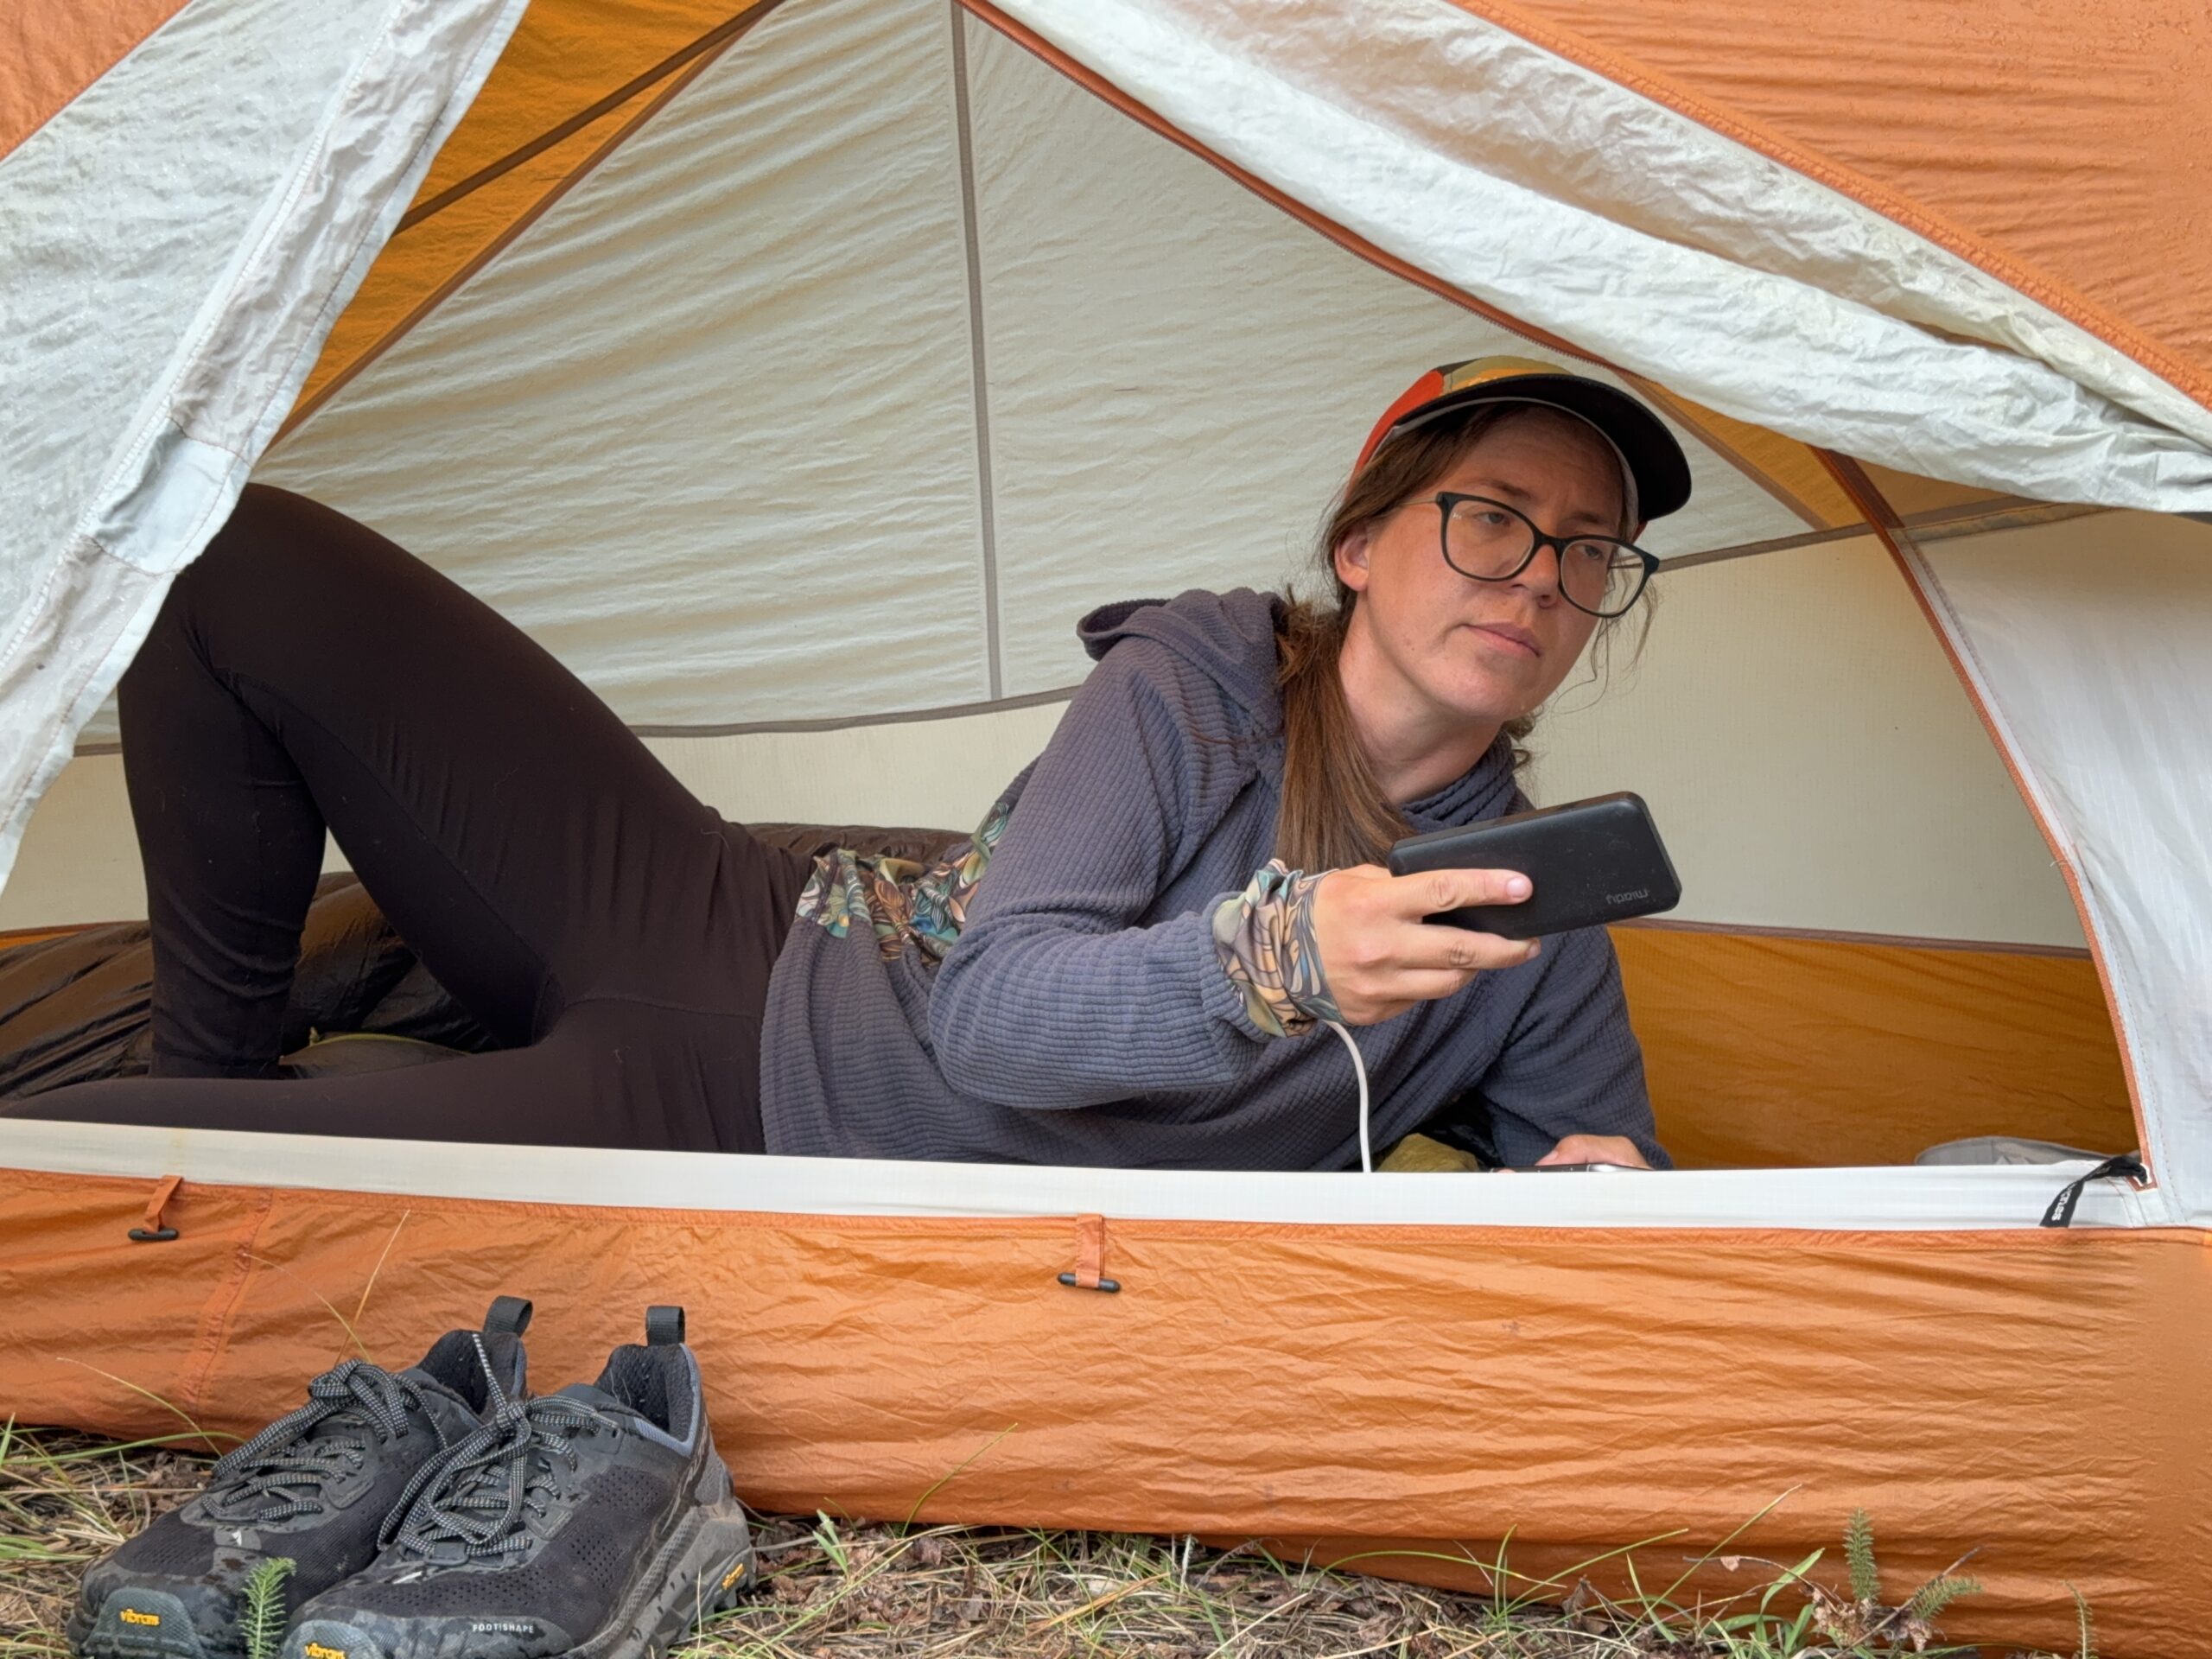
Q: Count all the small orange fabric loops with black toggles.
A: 2